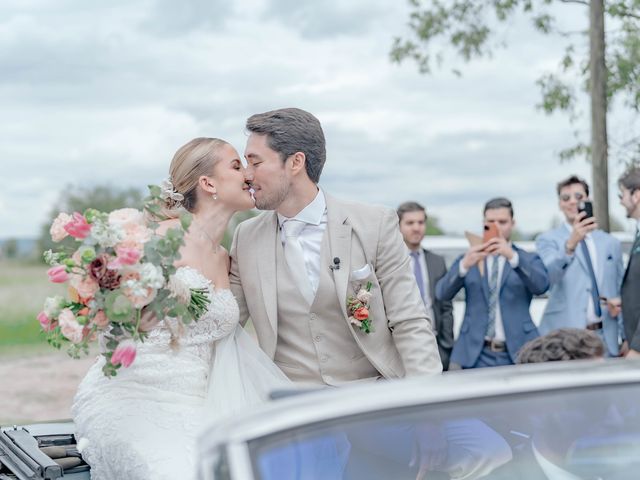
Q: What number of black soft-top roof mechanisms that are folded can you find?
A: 1